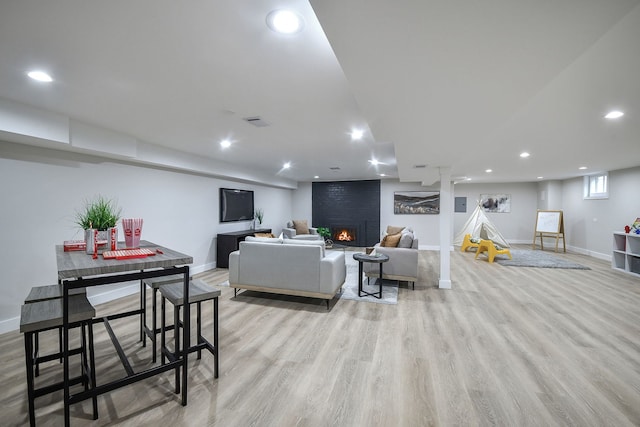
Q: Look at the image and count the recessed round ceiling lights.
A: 14